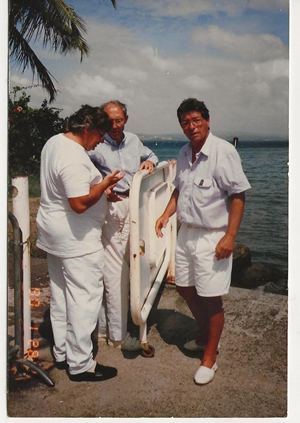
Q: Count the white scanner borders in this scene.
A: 3